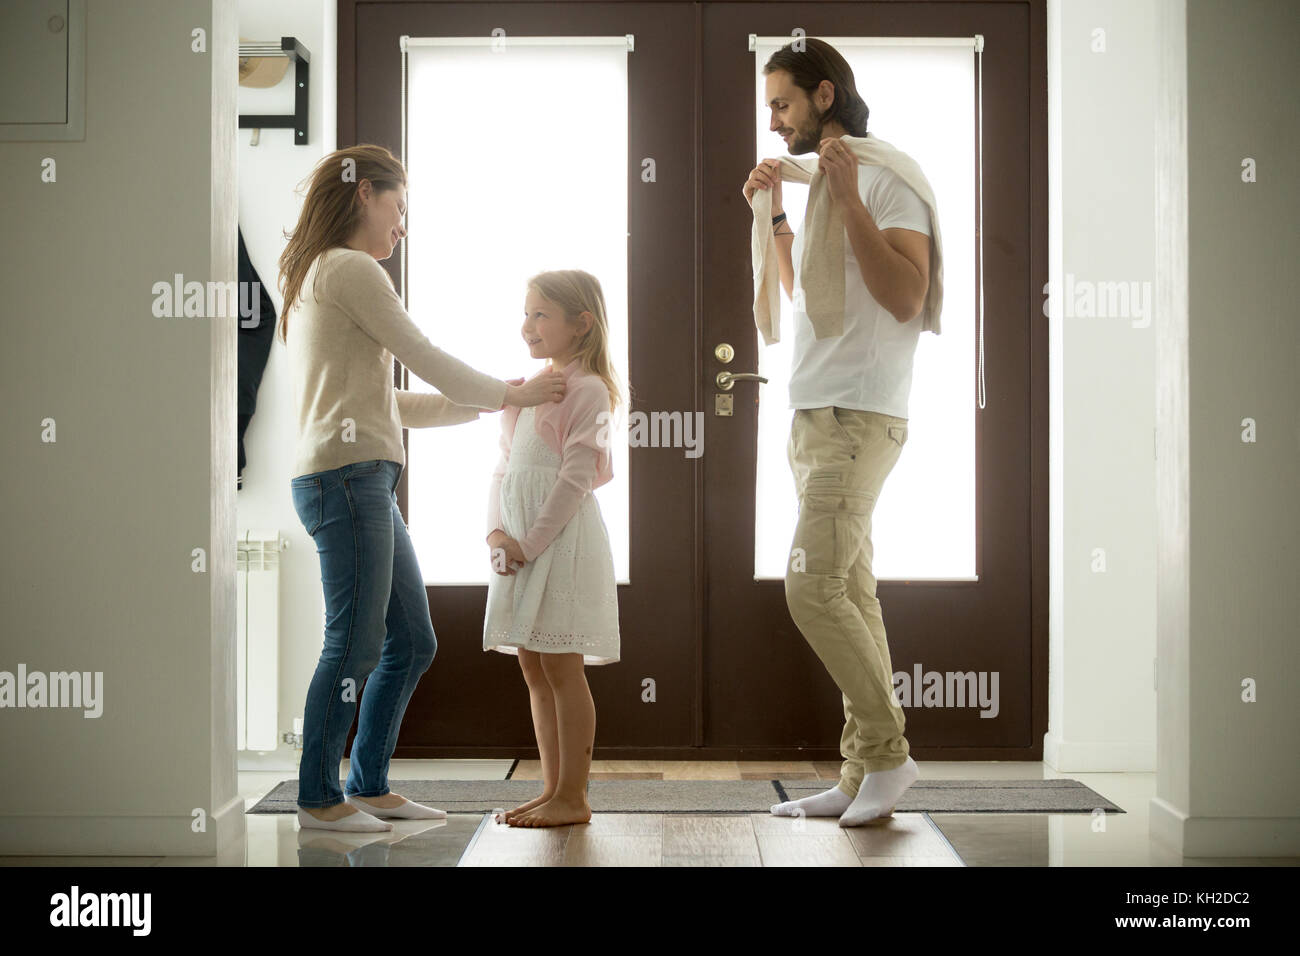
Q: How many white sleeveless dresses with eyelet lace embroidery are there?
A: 1